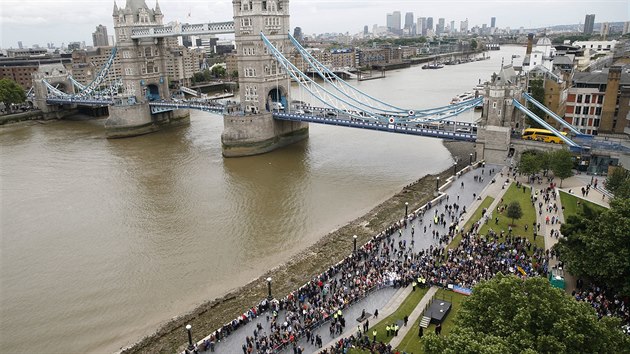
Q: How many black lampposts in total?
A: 7